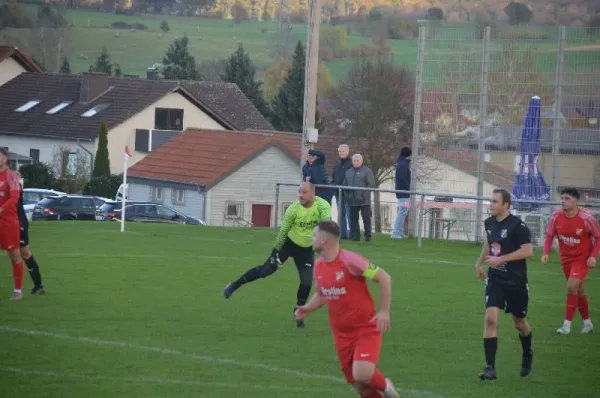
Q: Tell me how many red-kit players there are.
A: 3